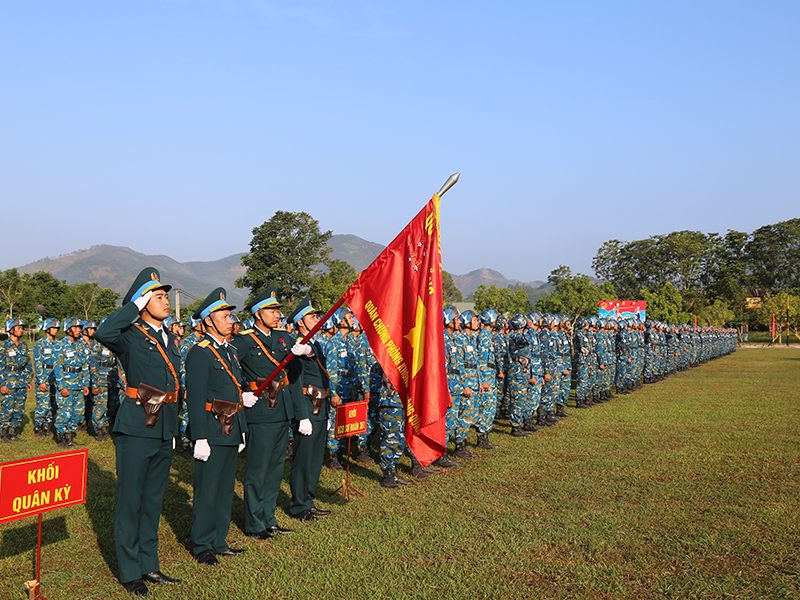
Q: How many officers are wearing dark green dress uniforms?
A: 4